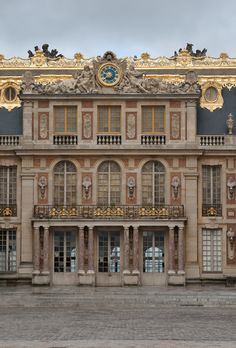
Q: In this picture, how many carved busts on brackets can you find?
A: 6